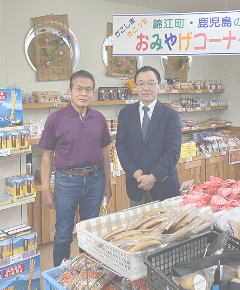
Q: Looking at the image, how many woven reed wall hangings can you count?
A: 3